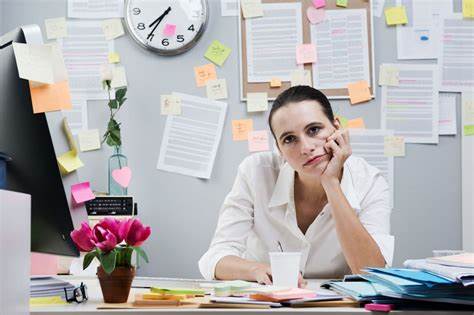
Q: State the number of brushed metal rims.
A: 1